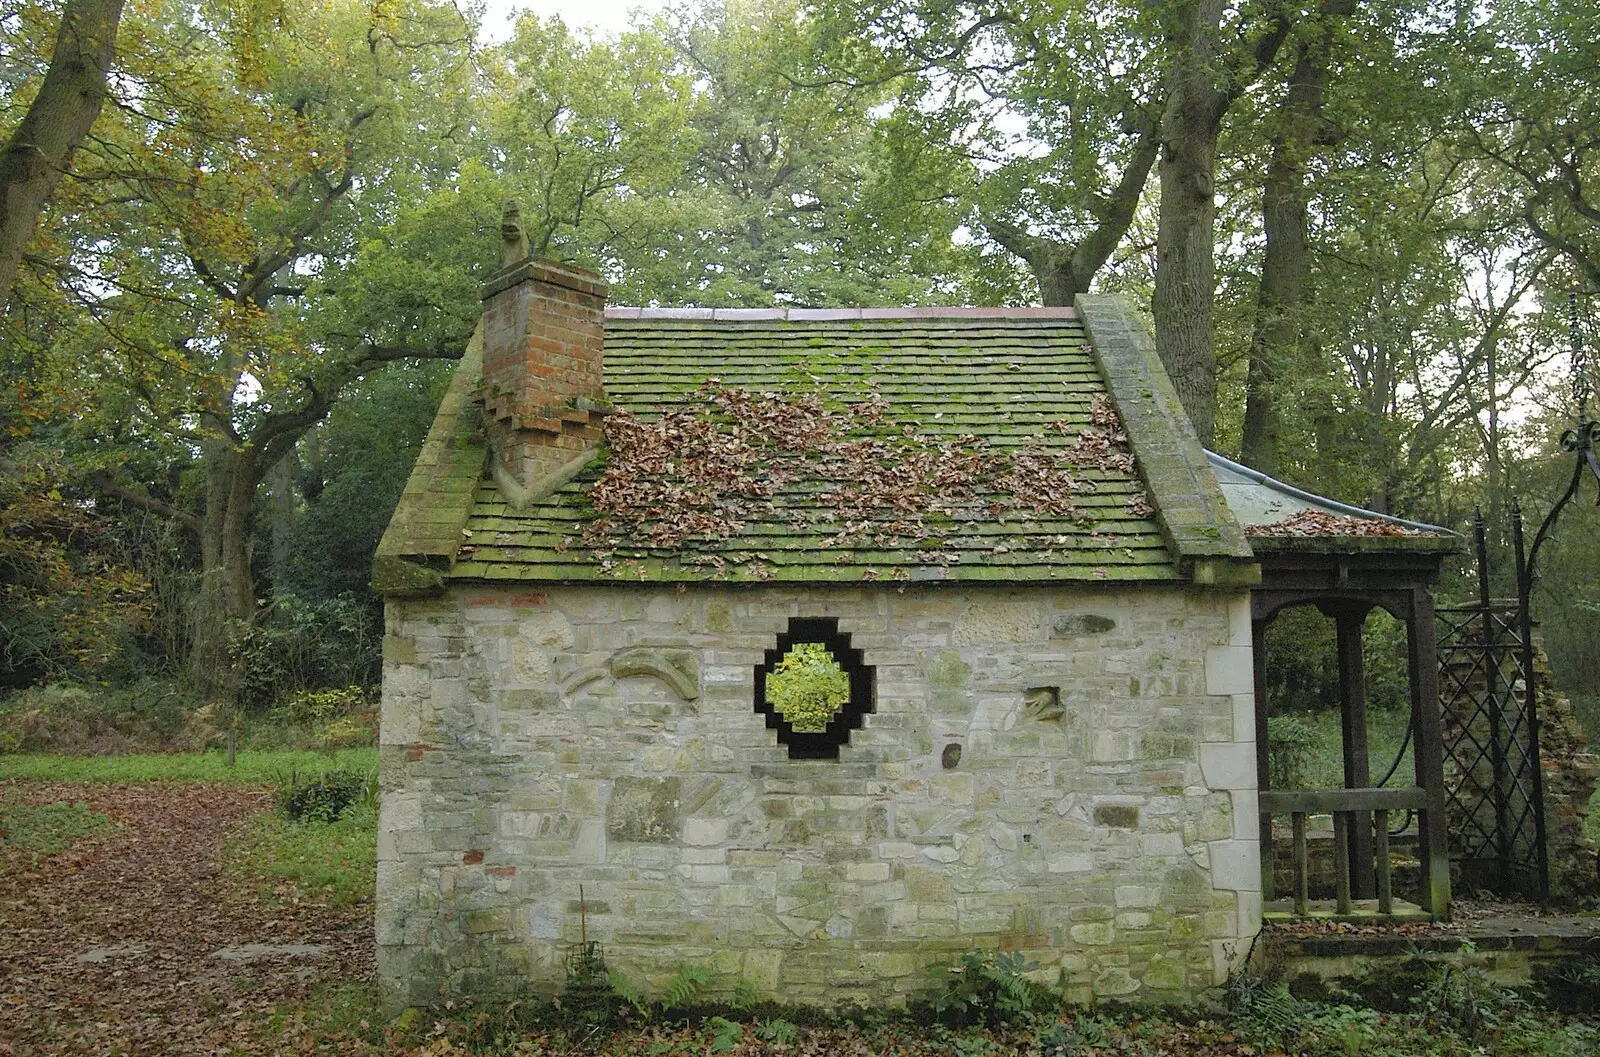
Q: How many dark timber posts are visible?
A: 3